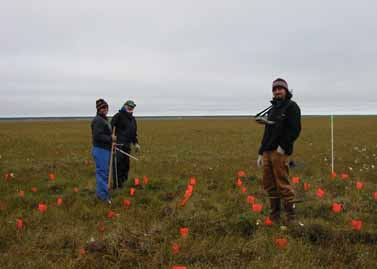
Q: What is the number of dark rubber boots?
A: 2